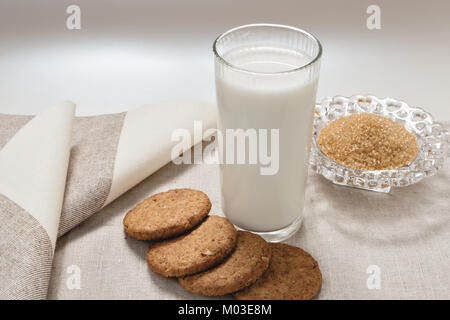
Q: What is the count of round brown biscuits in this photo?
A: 4